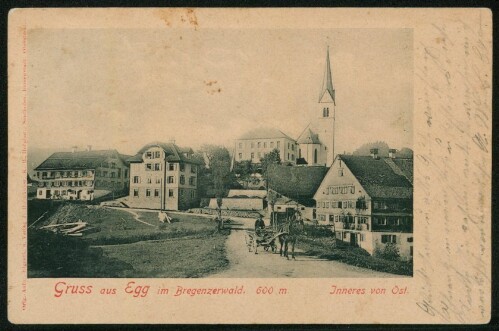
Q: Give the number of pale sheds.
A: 2